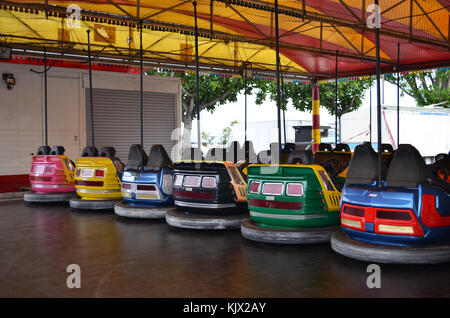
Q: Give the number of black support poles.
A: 11